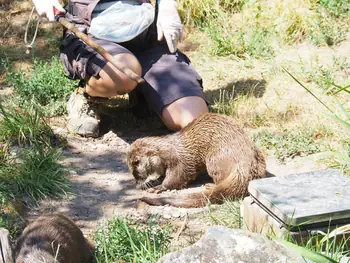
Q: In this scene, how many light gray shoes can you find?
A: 1